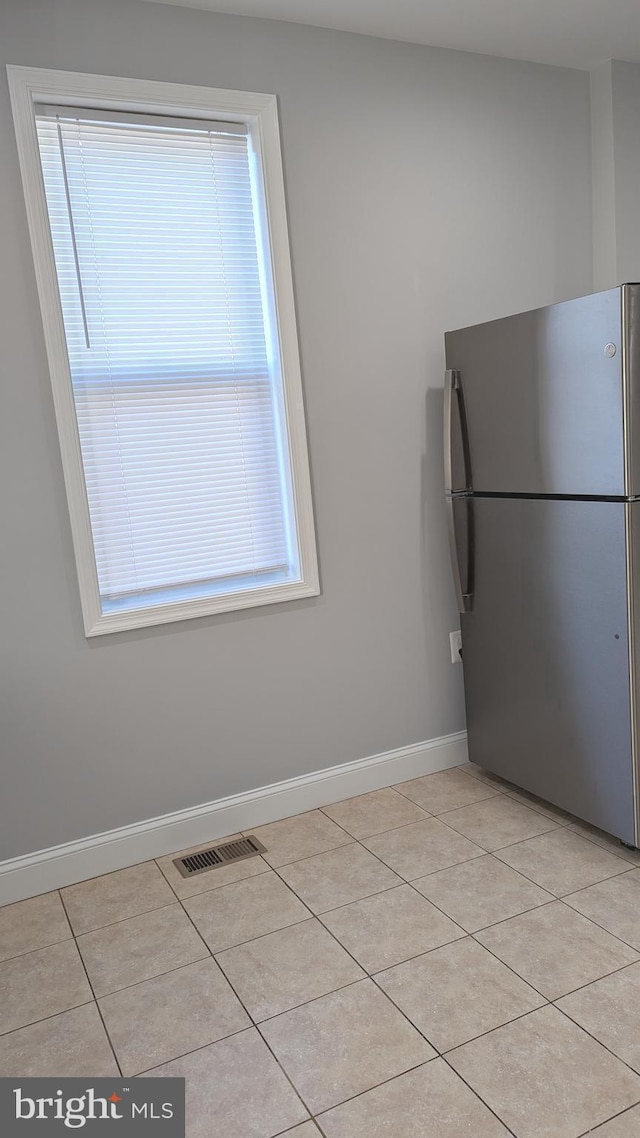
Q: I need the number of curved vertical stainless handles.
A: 2